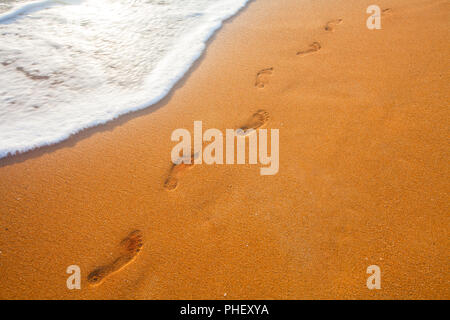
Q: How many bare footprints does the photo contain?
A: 7